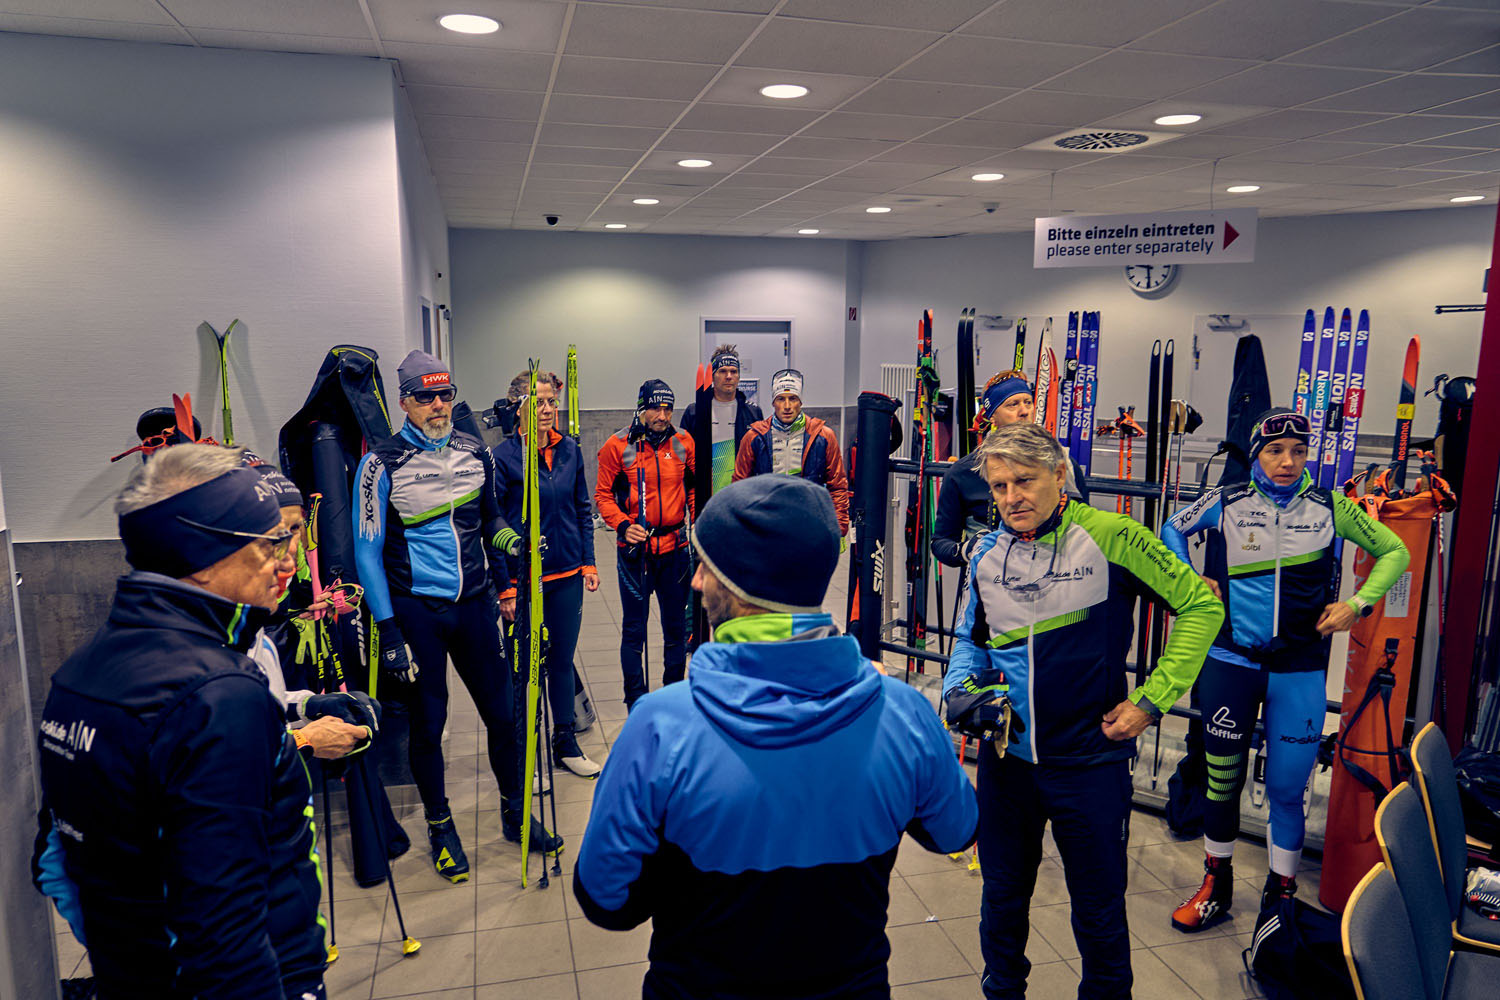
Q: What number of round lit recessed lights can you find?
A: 11